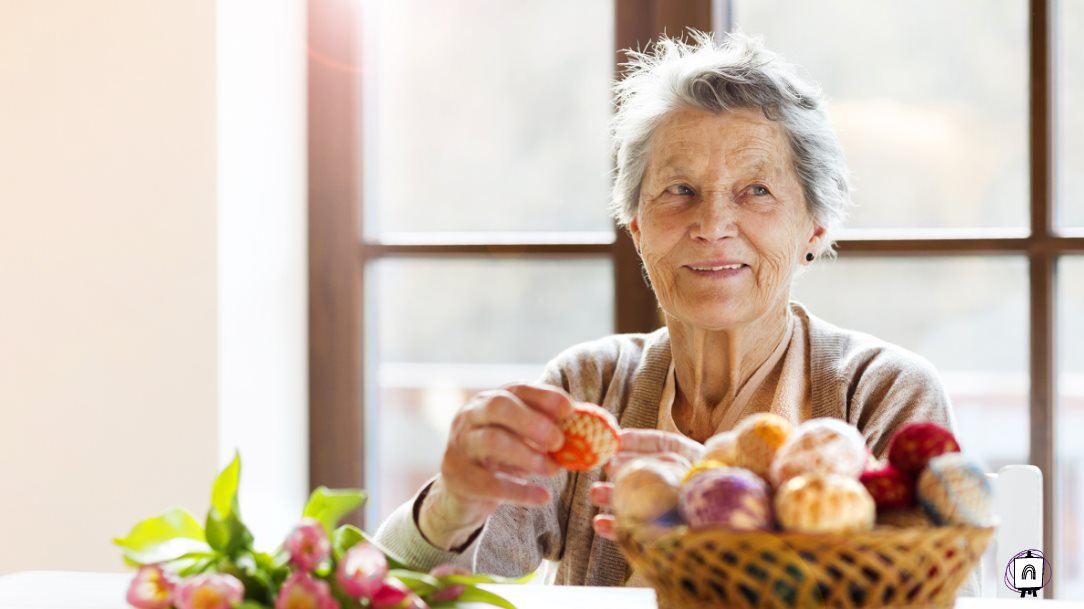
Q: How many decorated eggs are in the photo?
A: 11